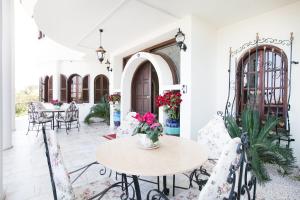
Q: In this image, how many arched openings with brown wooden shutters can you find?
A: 3